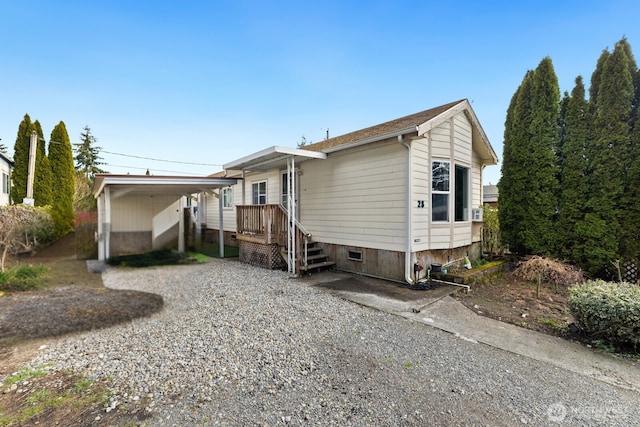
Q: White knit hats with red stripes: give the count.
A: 0